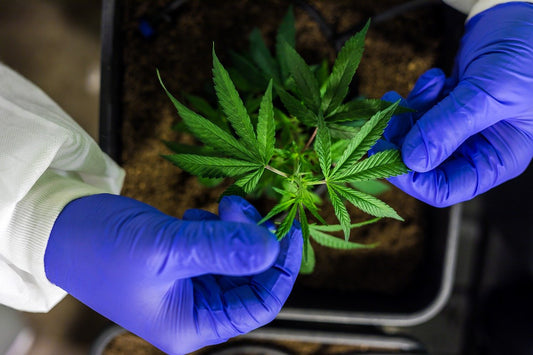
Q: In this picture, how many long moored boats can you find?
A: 0